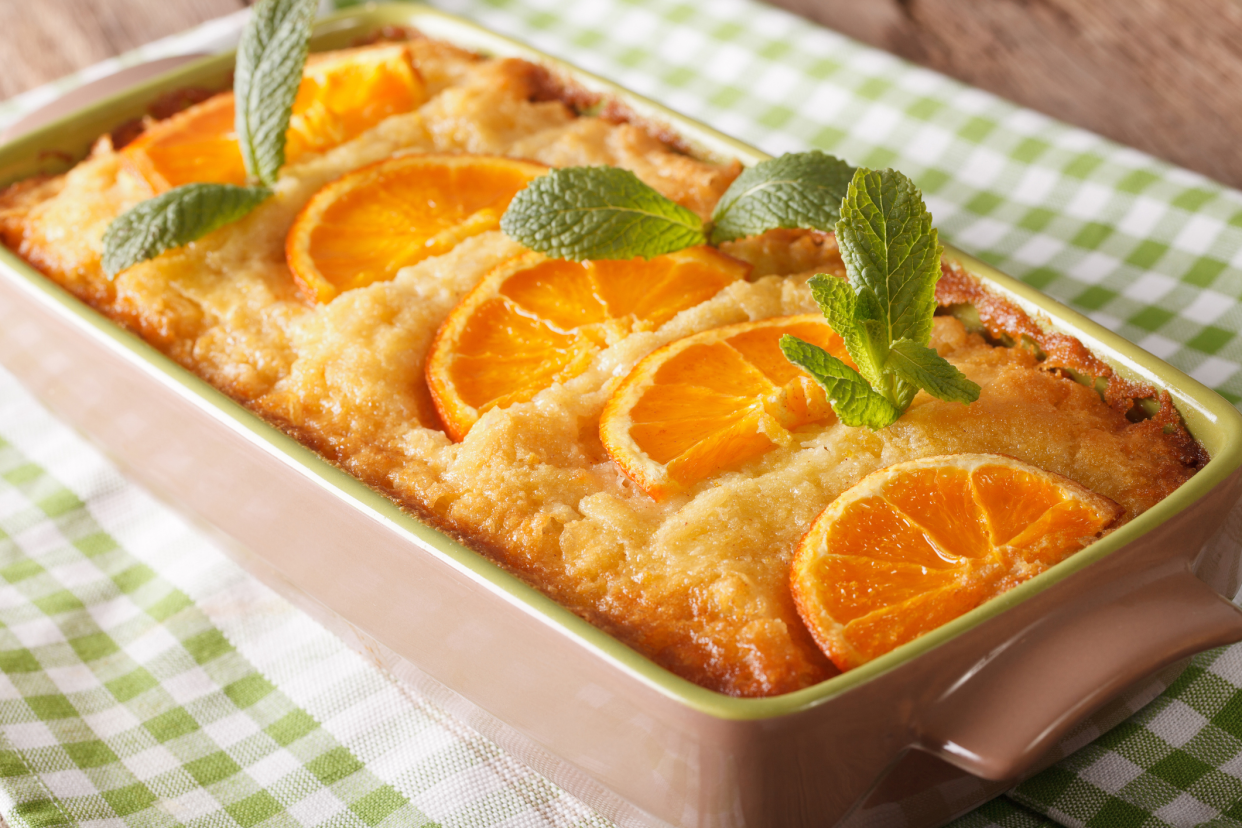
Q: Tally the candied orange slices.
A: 5